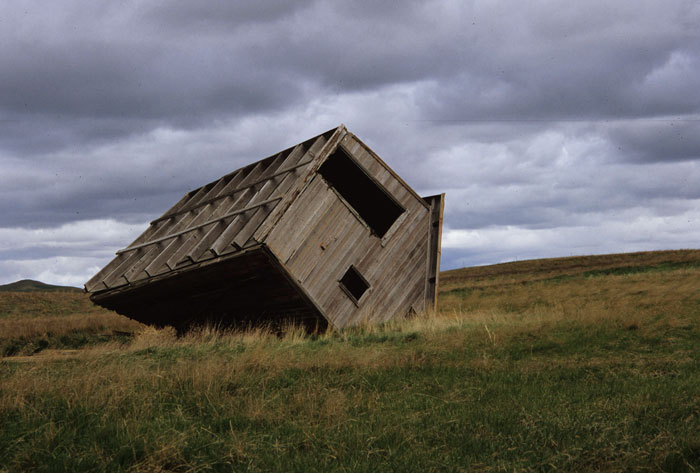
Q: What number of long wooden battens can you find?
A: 2